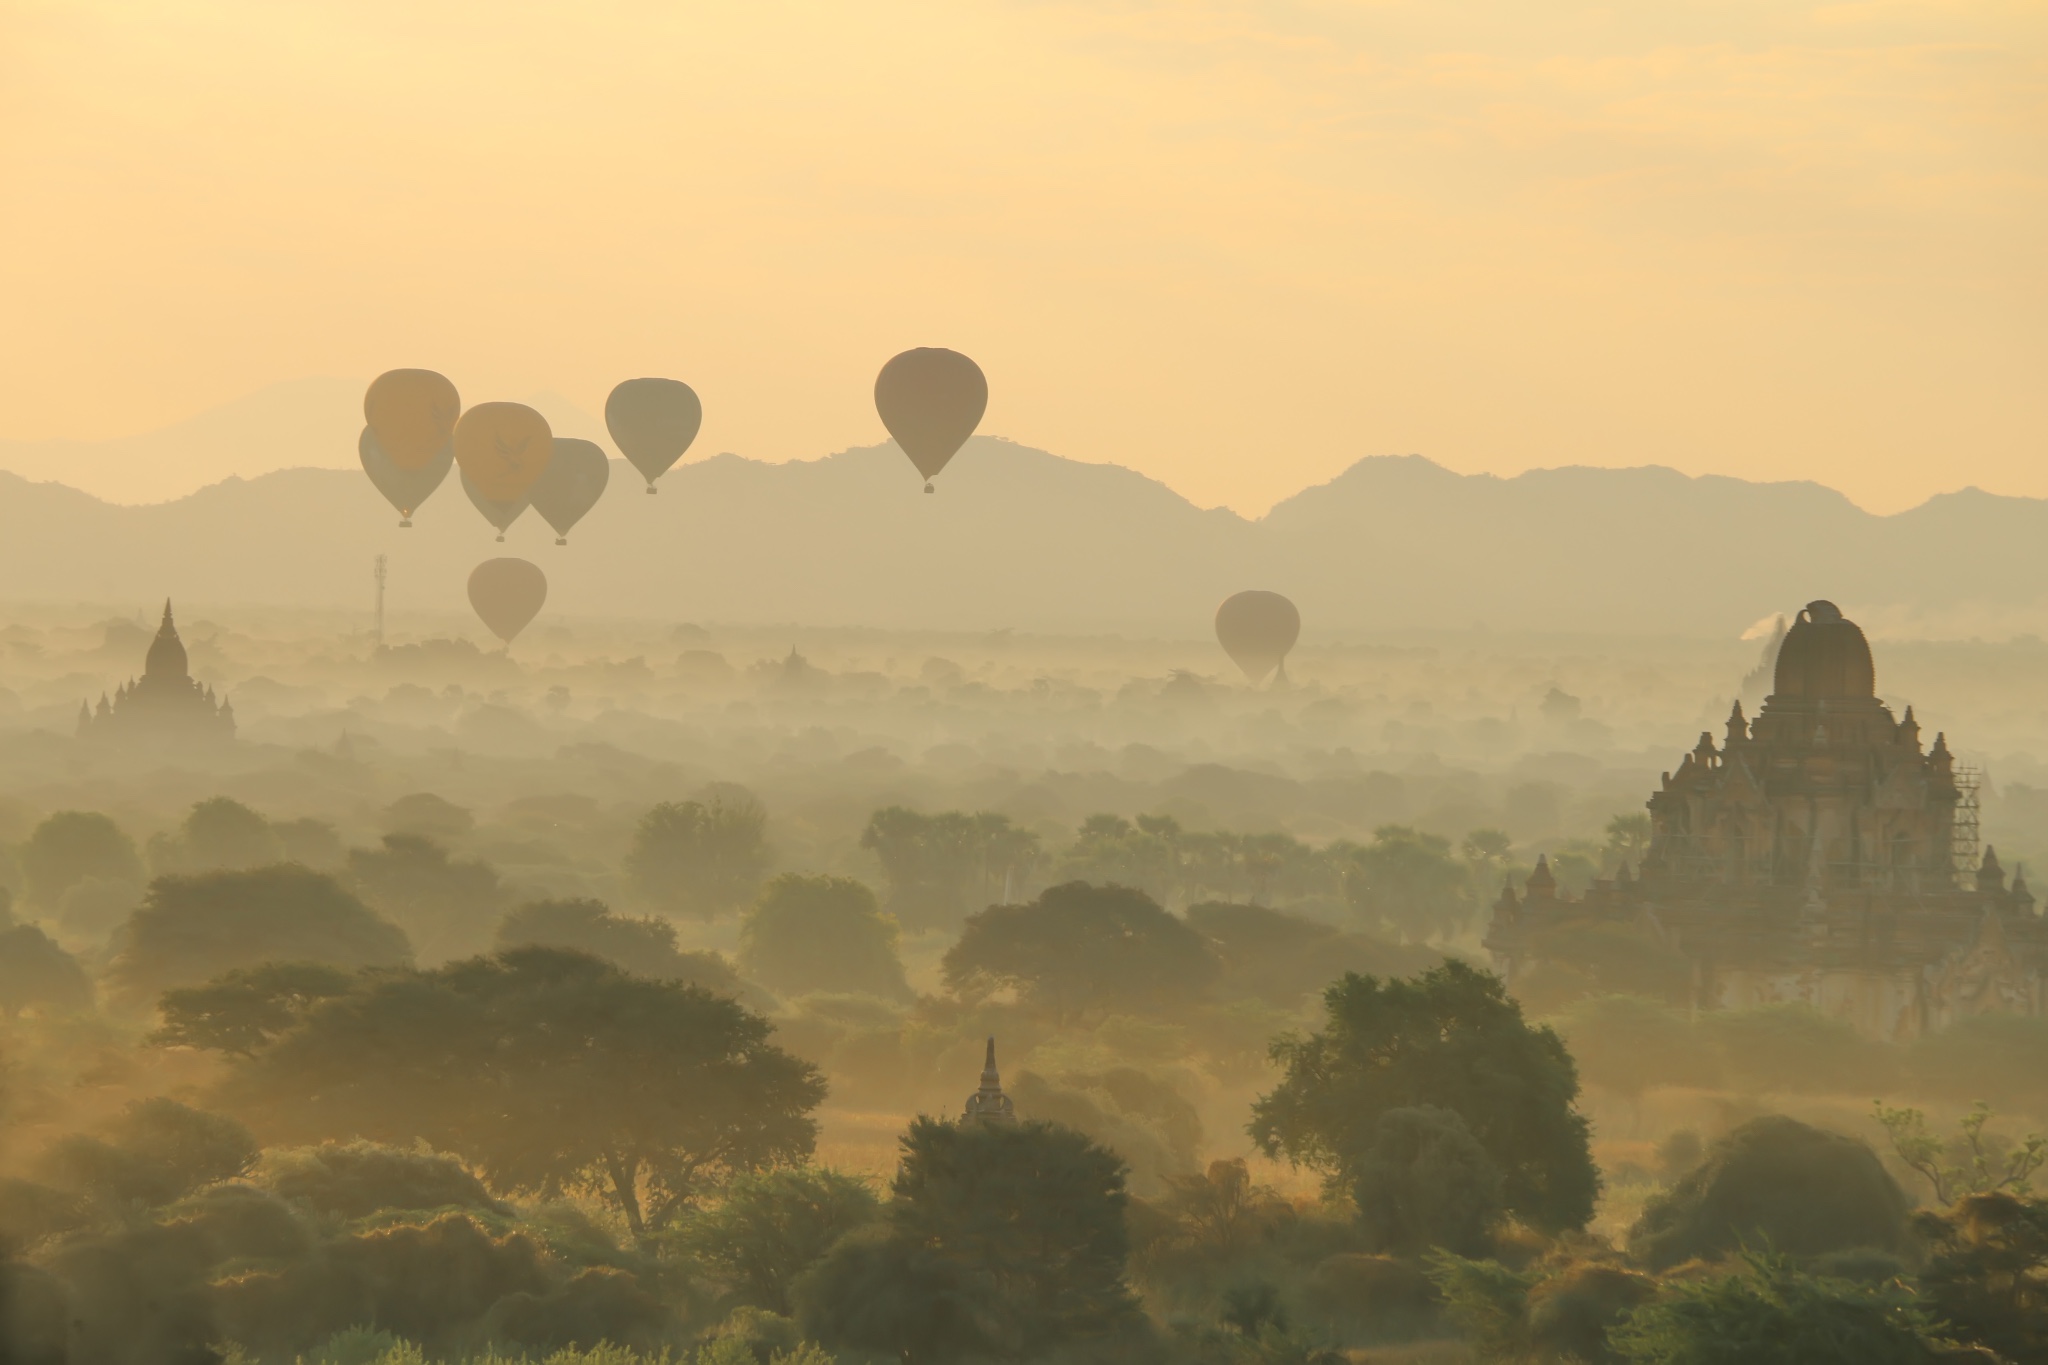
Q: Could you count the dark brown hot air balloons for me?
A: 3